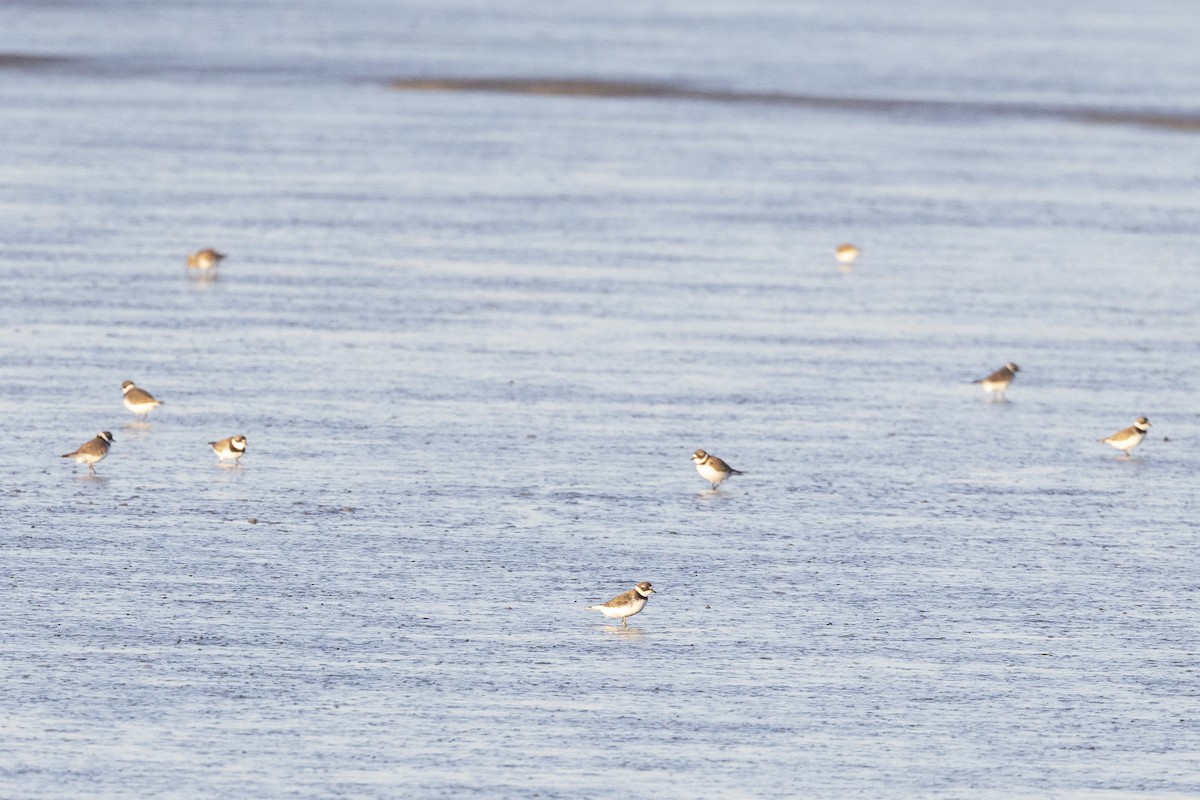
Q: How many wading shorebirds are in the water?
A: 9